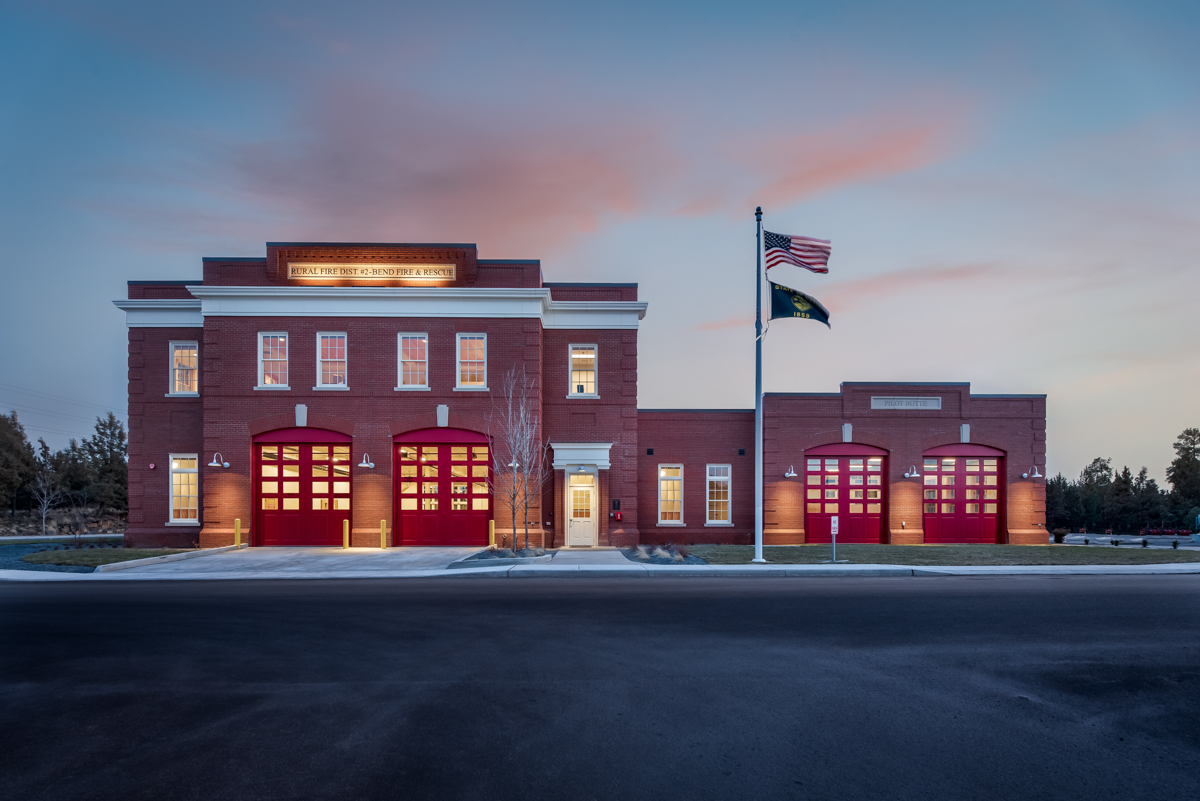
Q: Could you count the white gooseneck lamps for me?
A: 6